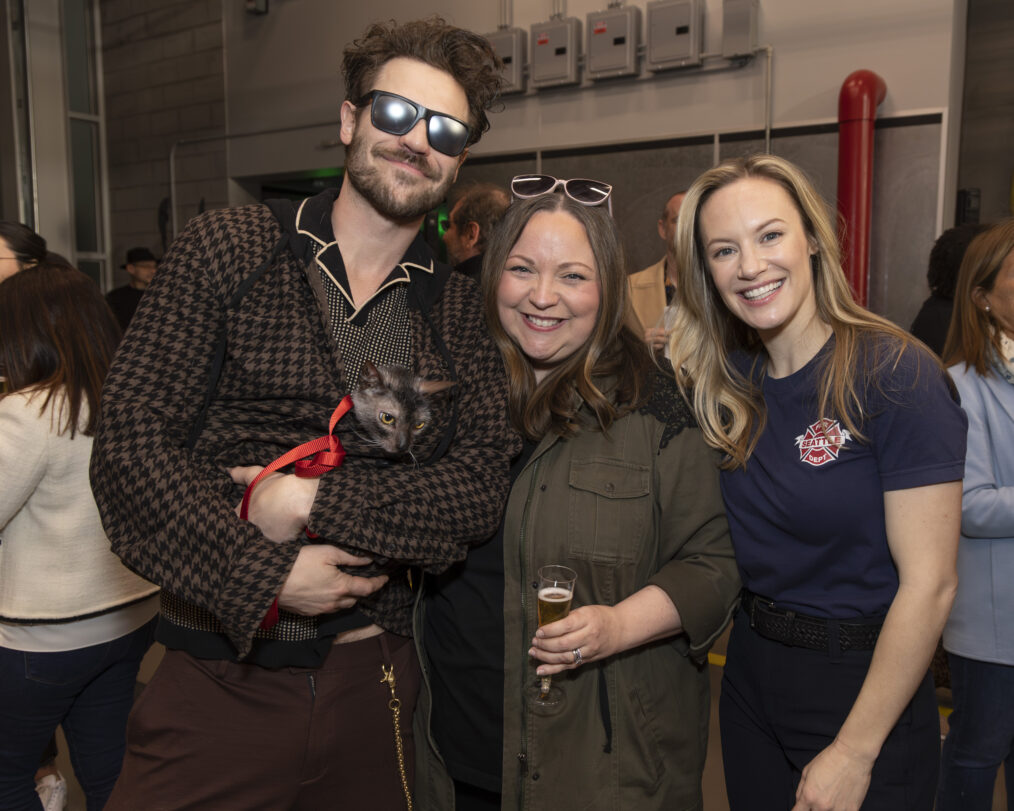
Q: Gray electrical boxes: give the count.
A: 5